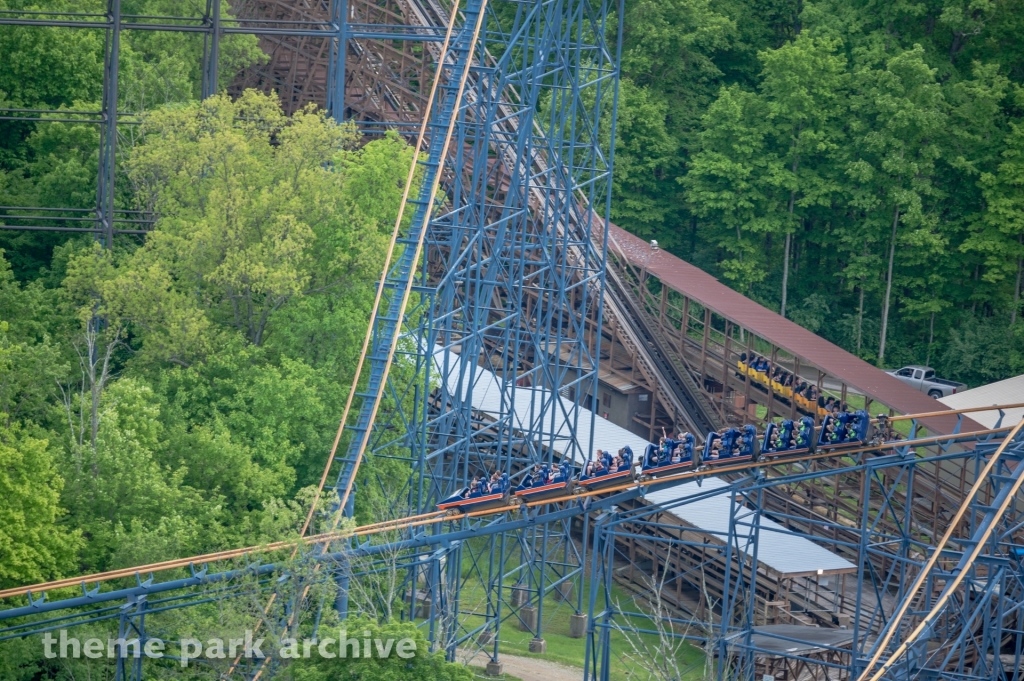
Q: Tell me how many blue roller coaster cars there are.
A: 7